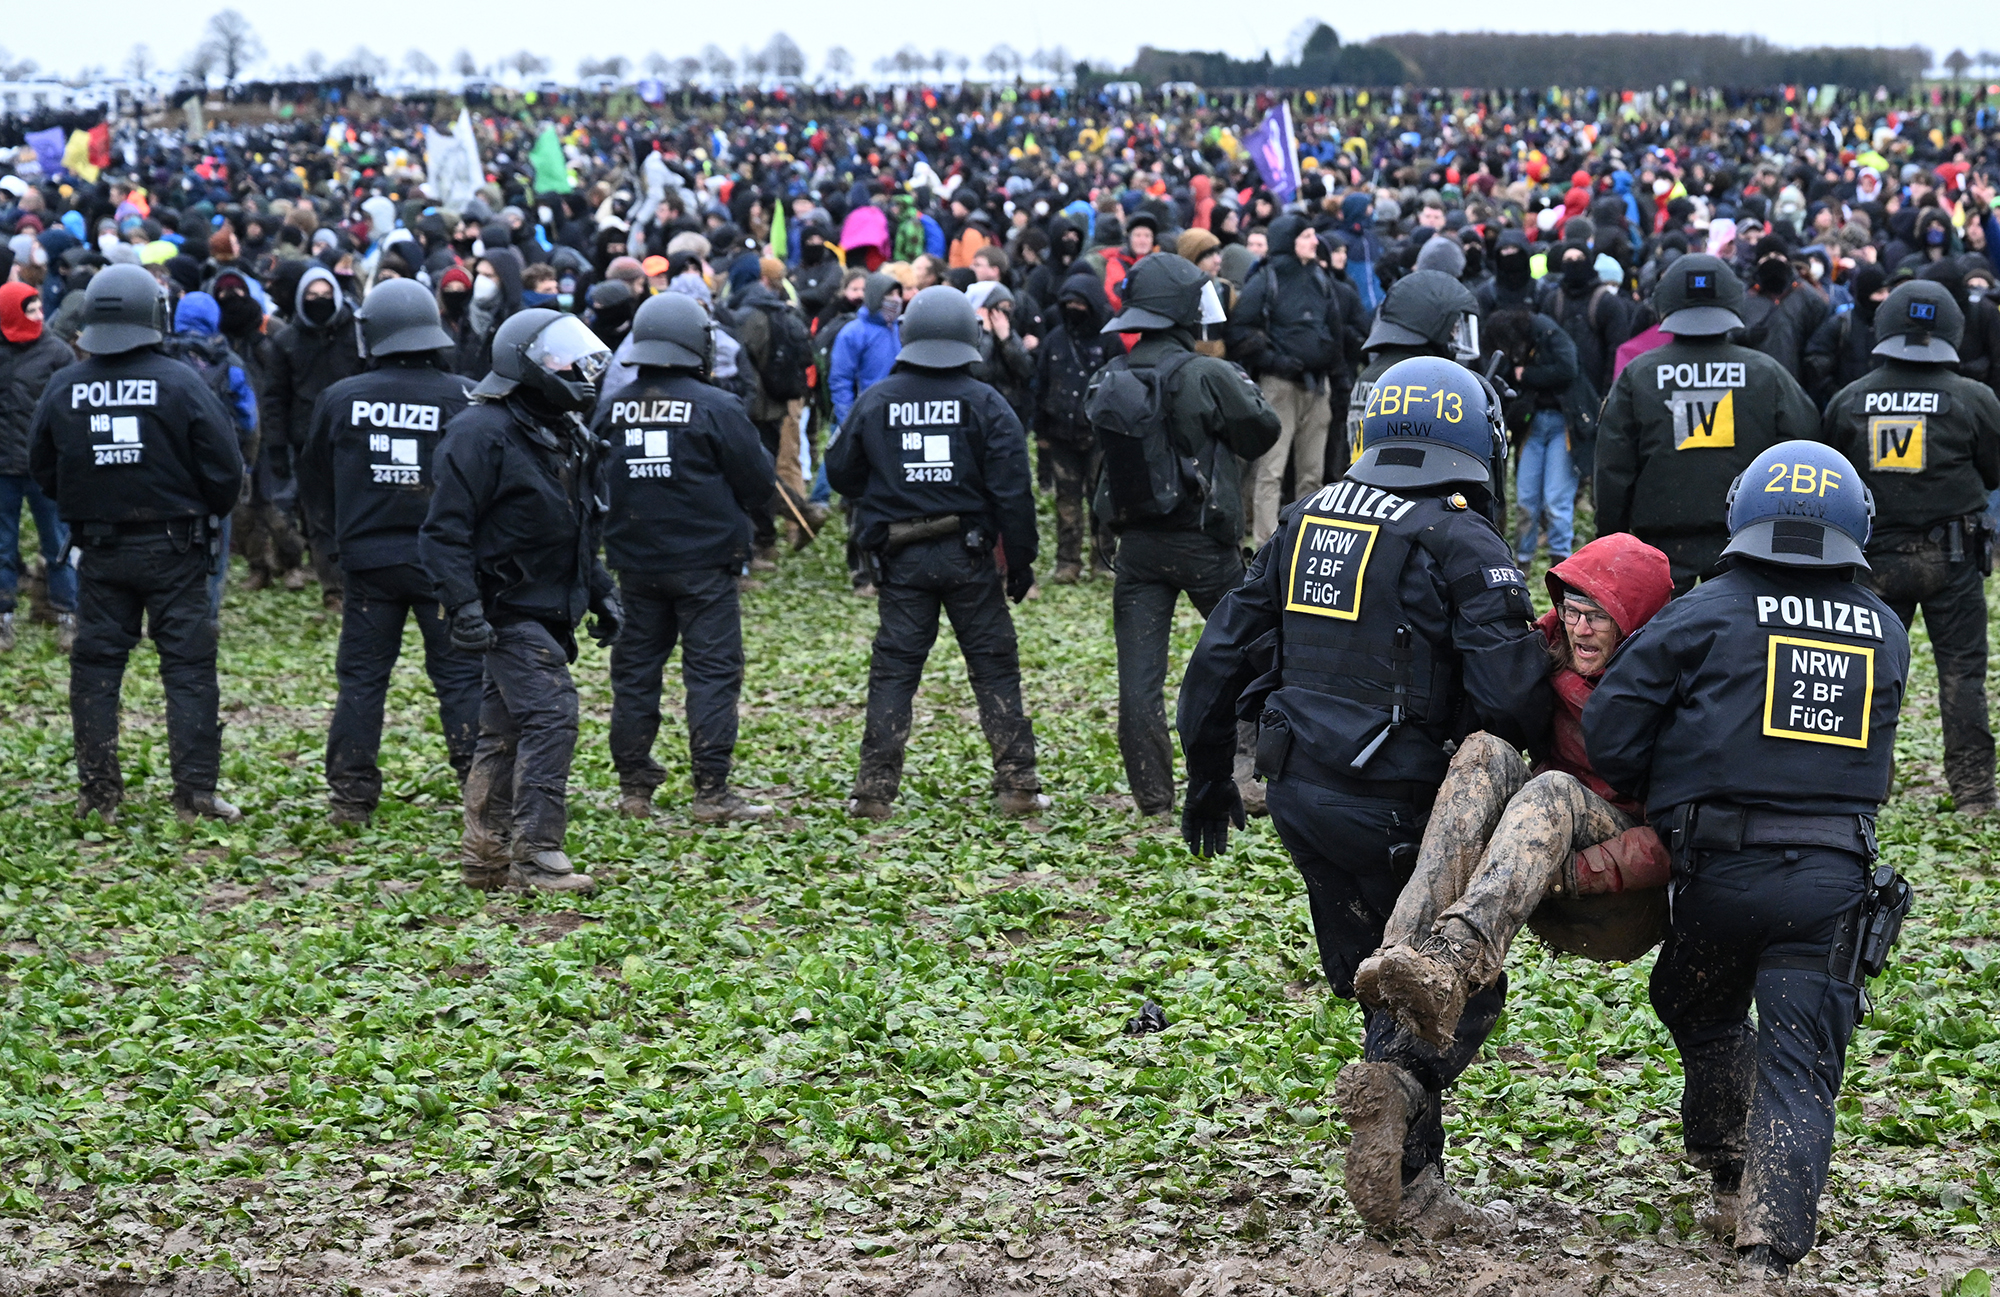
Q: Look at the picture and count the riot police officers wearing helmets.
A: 11